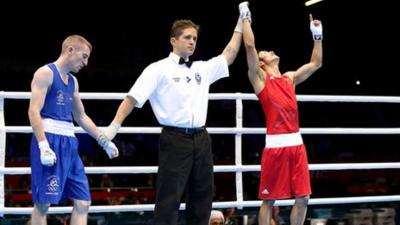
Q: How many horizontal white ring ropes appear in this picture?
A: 4